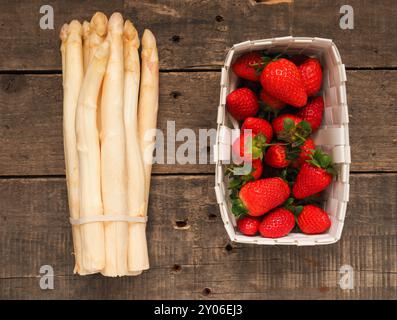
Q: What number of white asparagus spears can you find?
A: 8